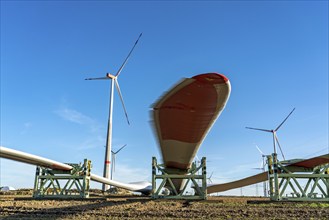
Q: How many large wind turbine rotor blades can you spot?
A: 3